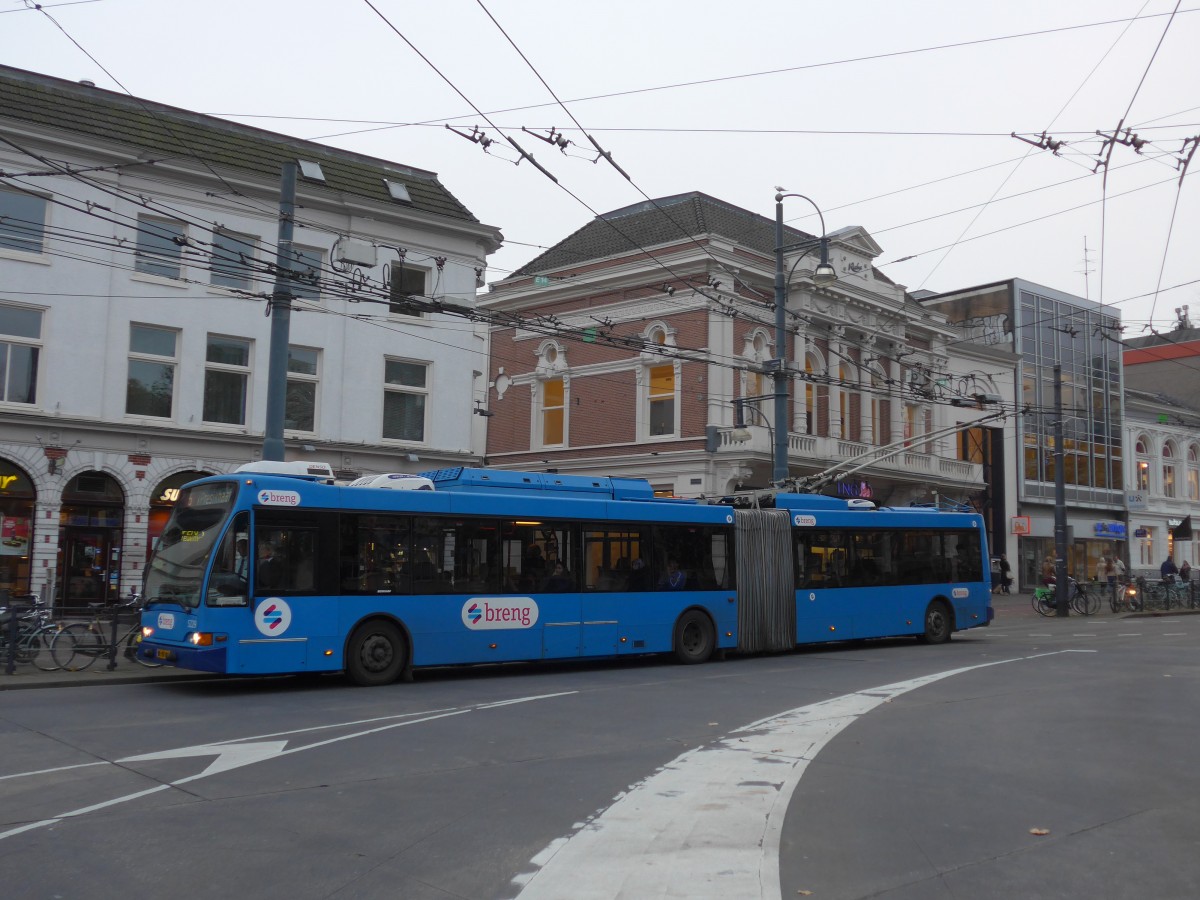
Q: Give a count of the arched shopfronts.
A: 3